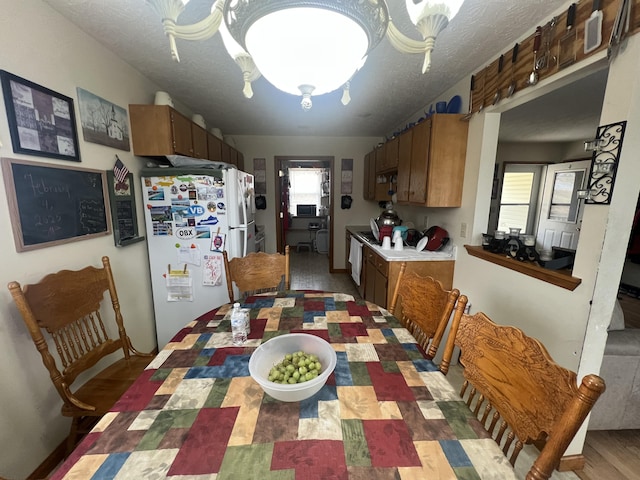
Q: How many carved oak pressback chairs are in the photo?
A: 4